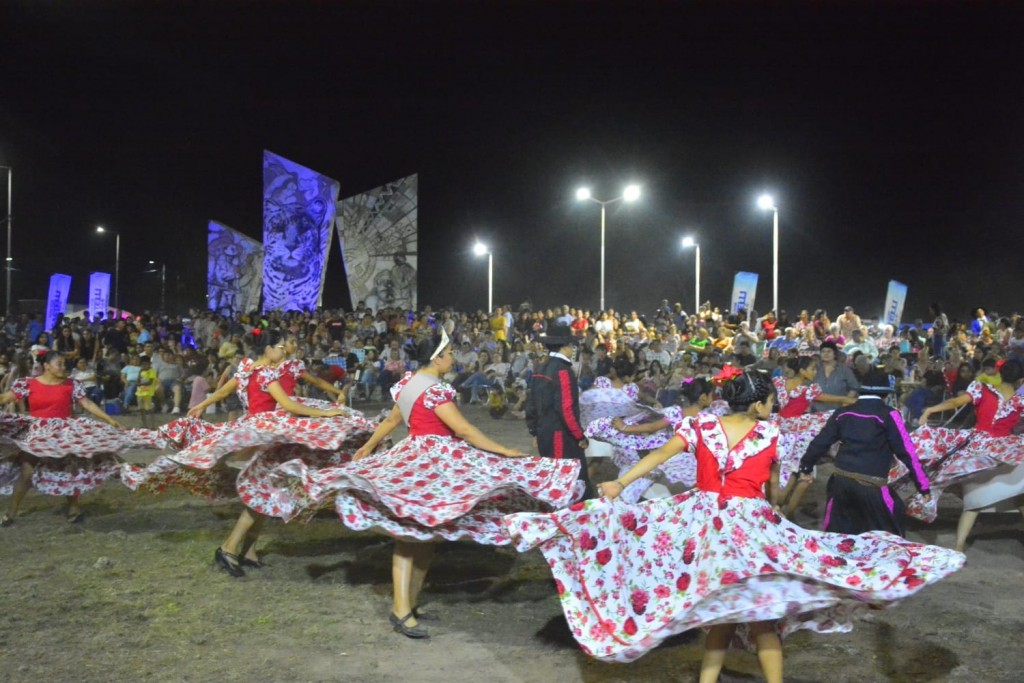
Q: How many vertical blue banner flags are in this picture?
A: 4